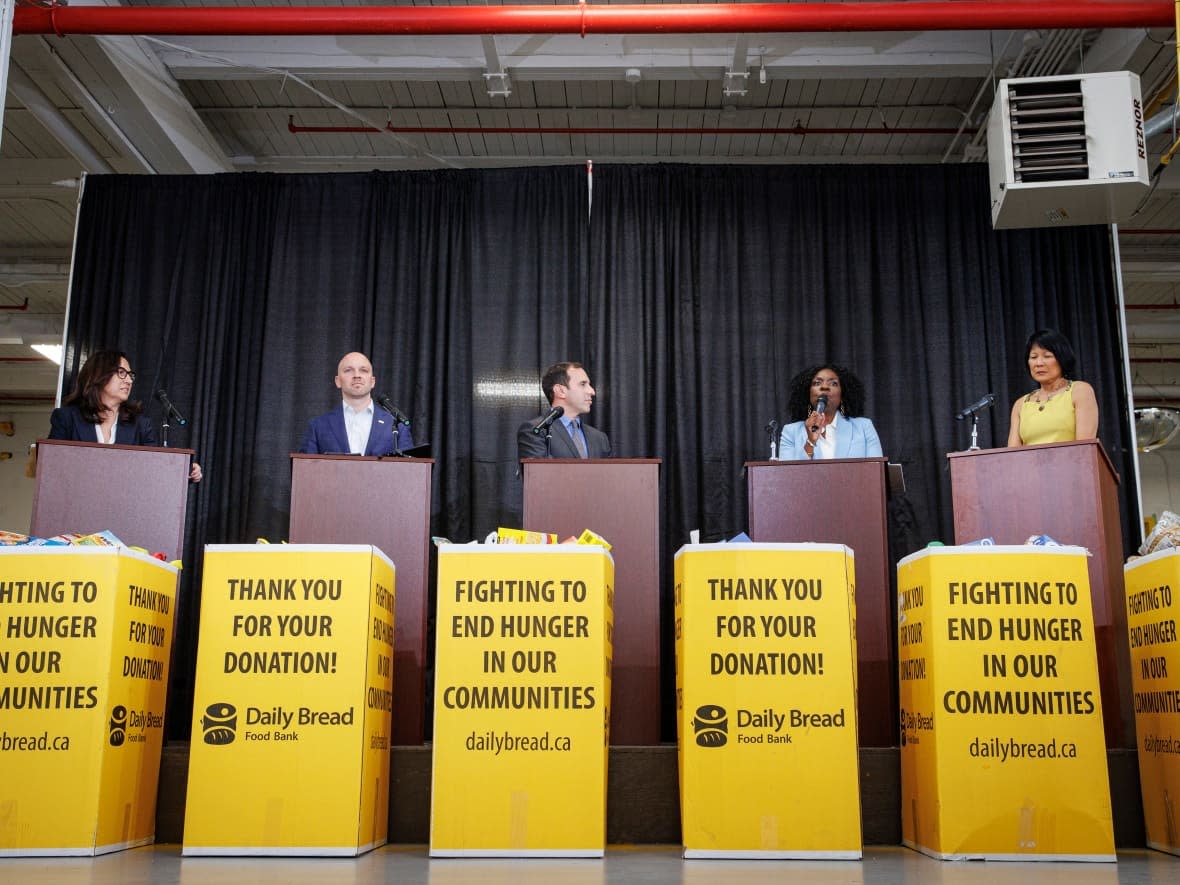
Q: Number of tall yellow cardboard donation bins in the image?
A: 6